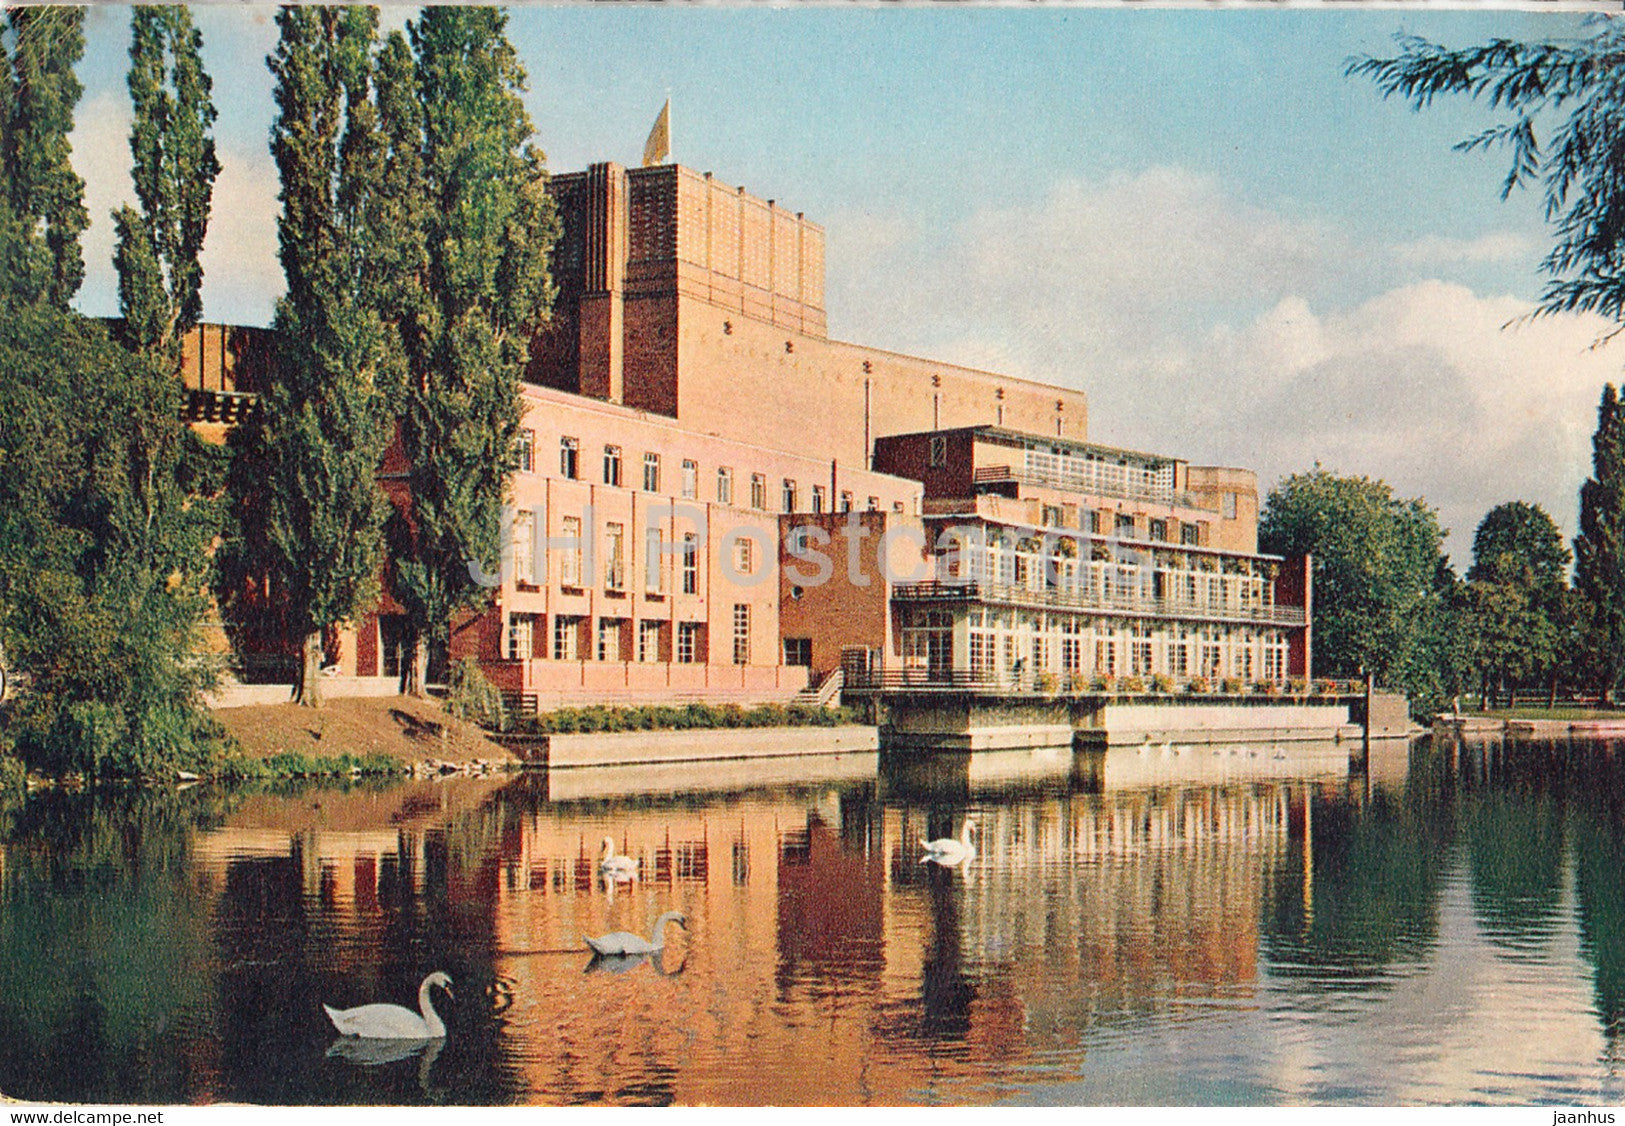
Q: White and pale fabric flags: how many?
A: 1